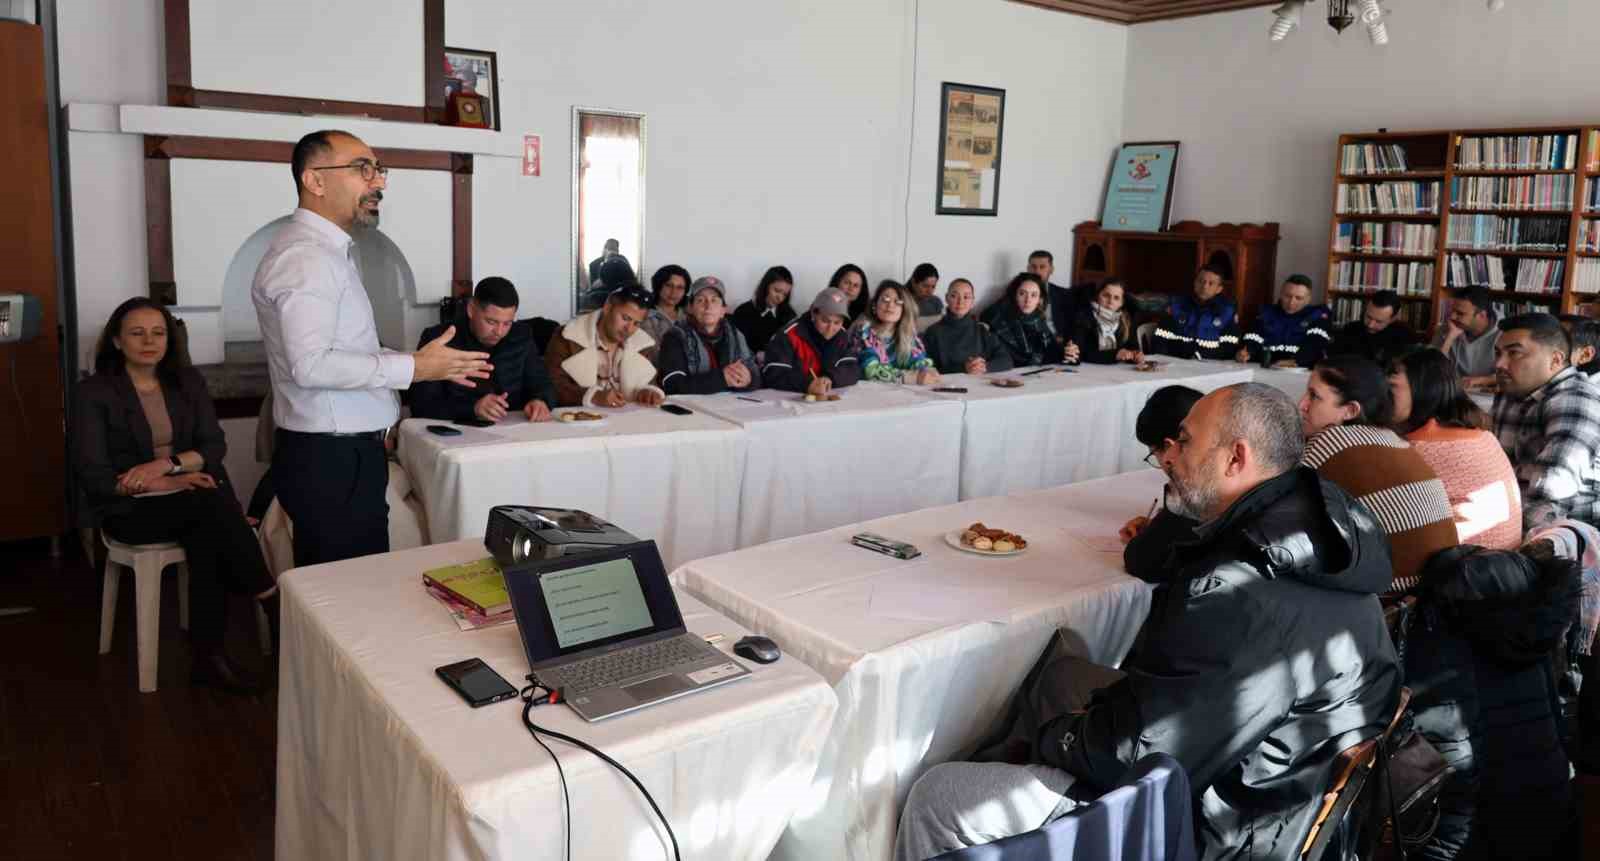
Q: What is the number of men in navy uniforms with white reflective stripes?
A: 2